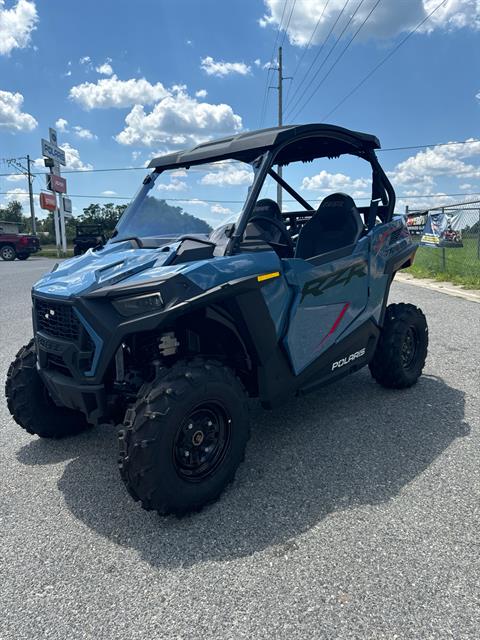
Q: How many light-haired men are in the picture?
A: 0